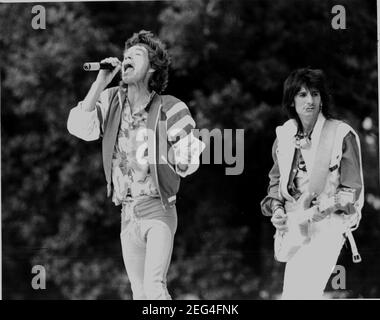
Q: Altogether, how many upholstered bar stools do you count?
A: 0